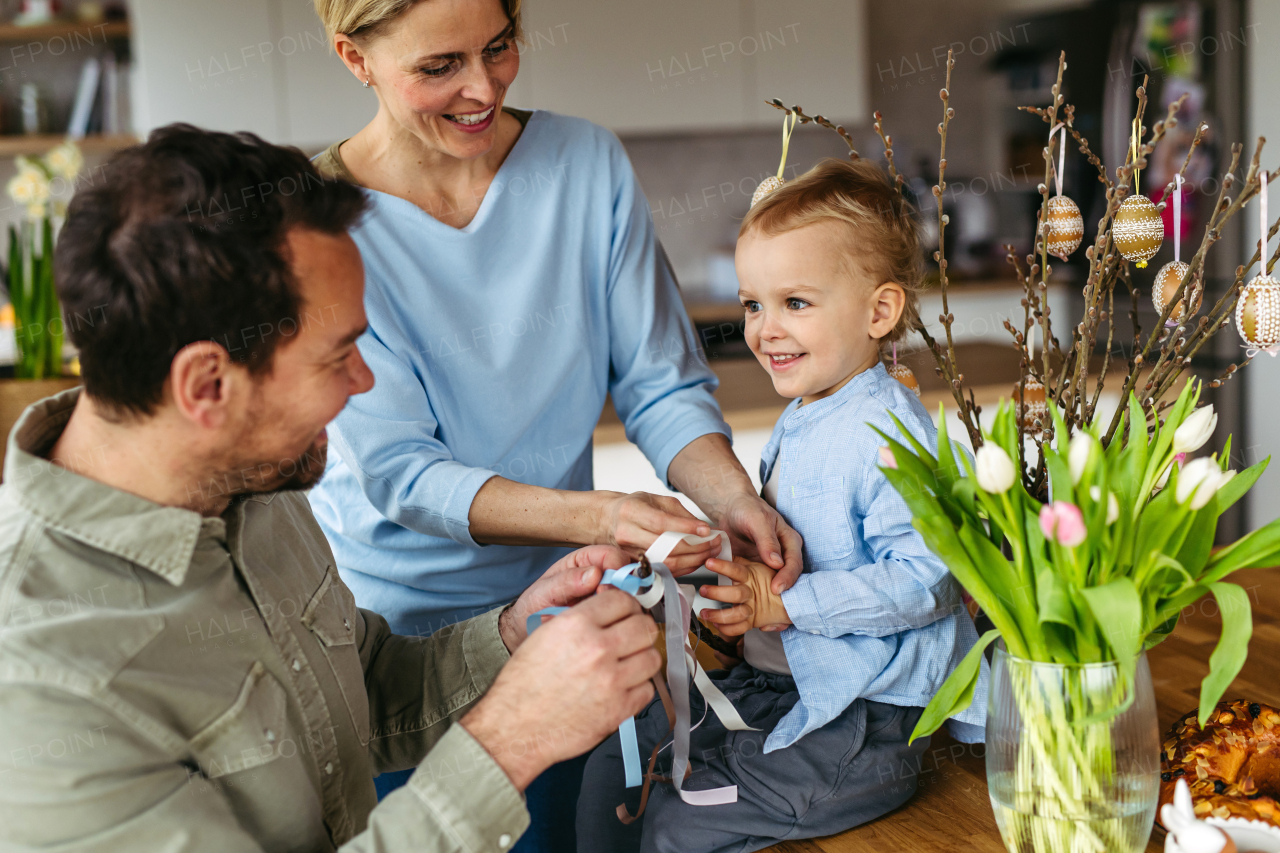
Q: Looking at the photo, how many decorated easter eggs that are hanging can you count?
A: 7